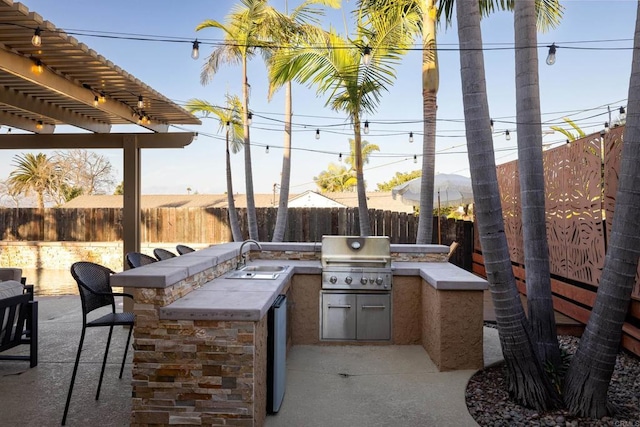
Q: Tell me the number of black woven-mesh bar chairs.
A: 4